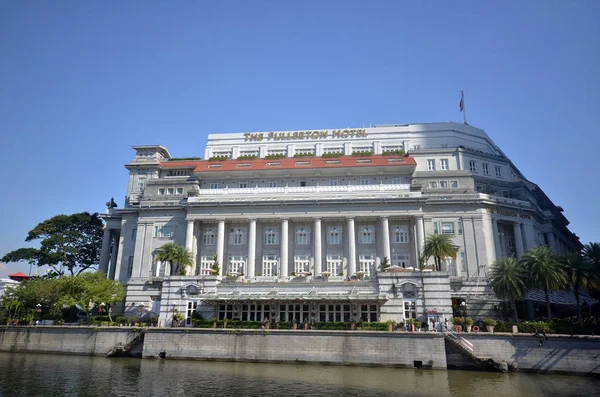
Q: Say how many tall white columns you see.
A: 8